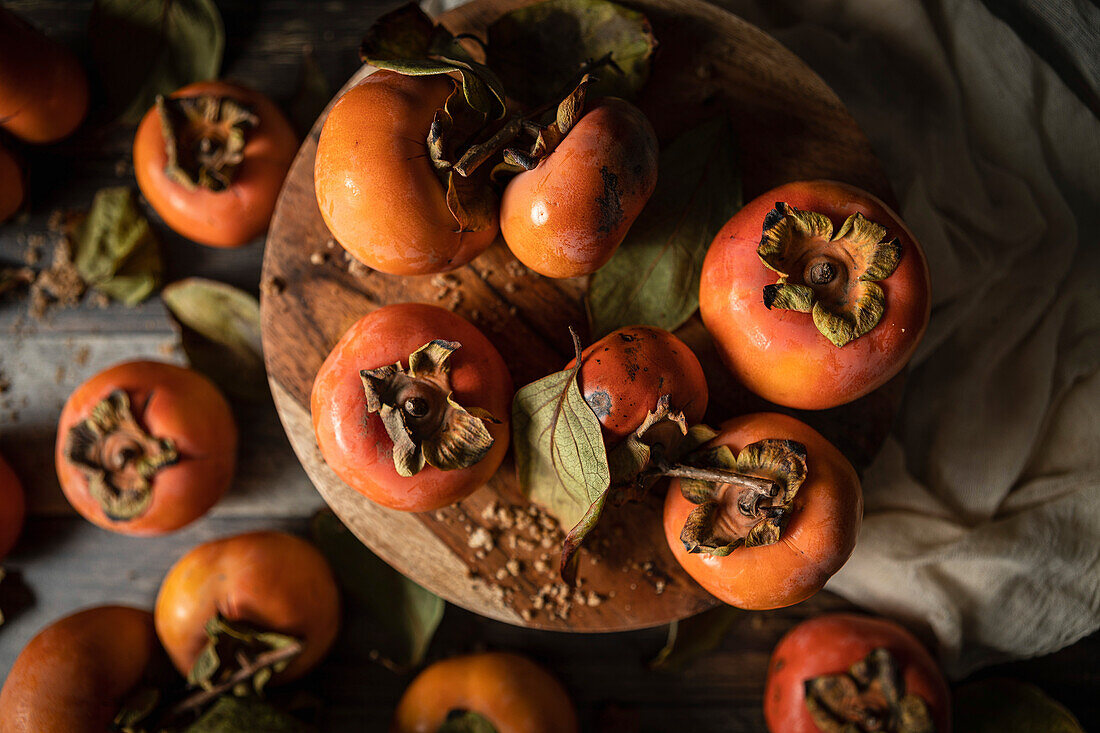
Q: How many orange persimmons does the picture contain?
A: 15